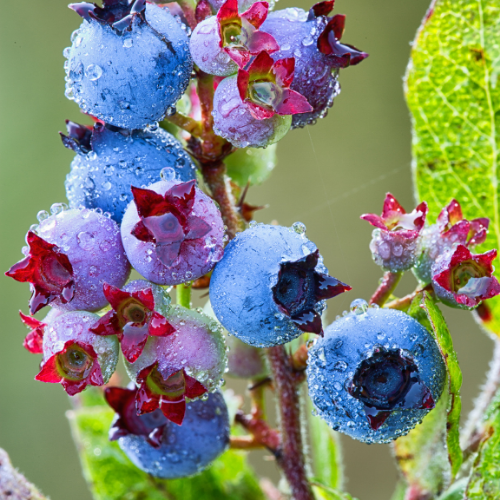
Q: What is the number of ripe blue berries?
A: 5